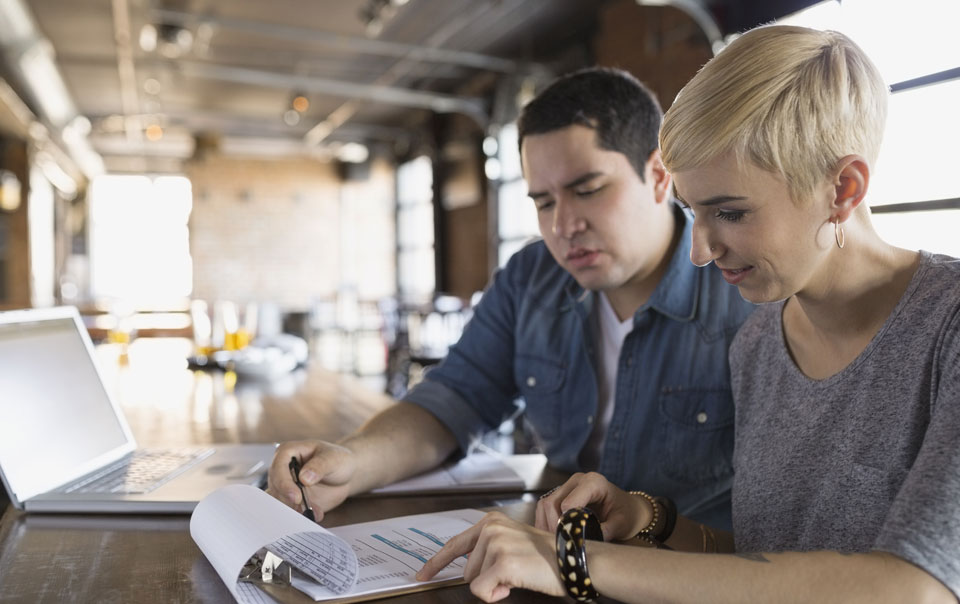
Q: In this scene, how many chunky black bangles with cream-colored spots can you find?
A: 1